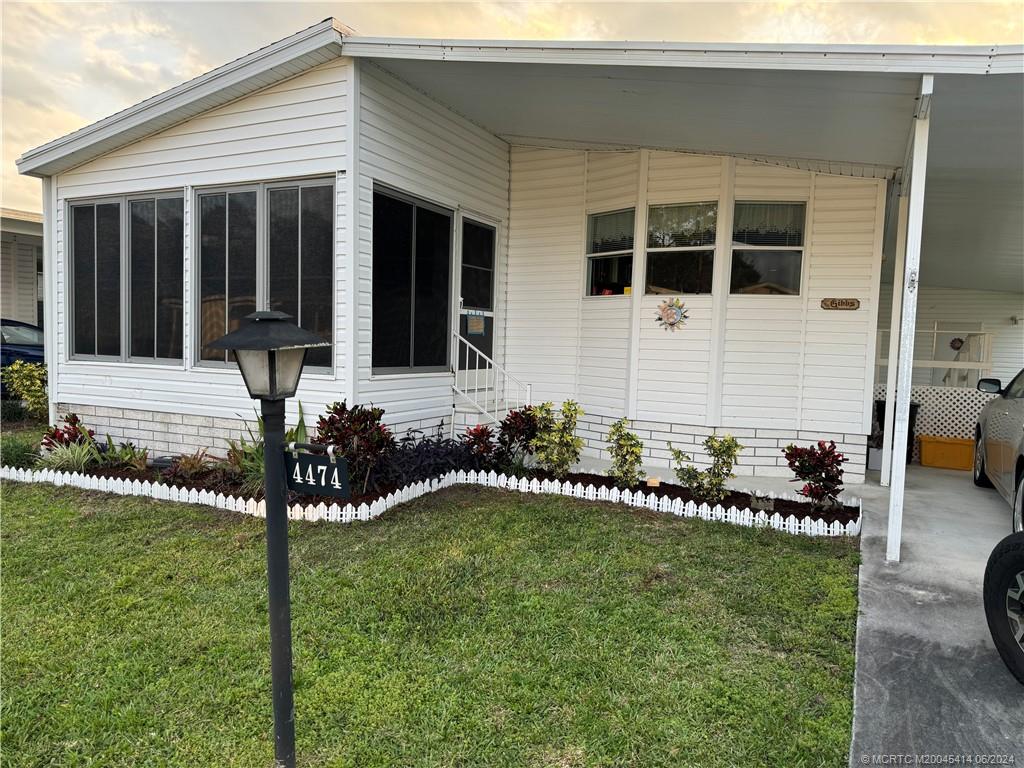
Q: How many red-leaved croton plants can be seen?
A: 5